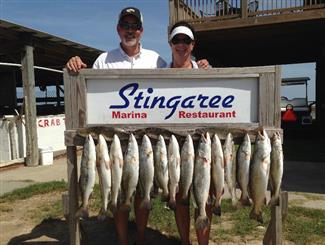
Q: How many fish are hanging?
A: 14